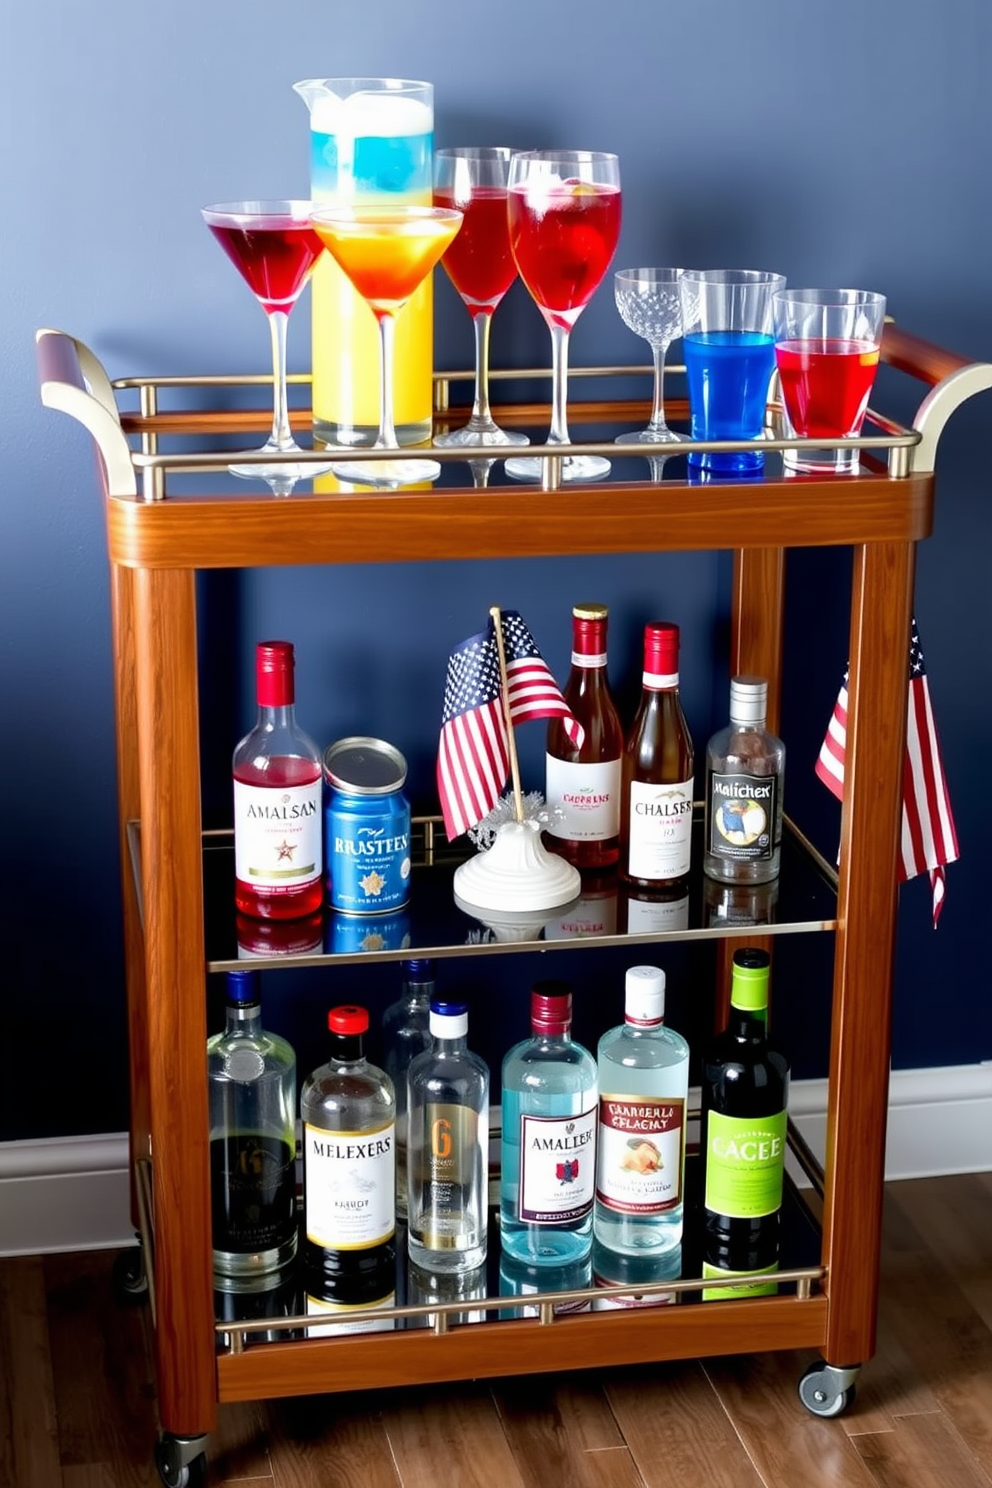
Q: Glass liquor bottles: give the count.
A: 11